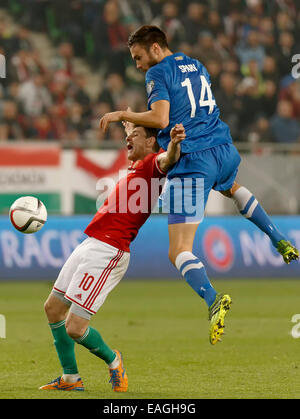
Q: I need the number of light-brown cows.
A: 0